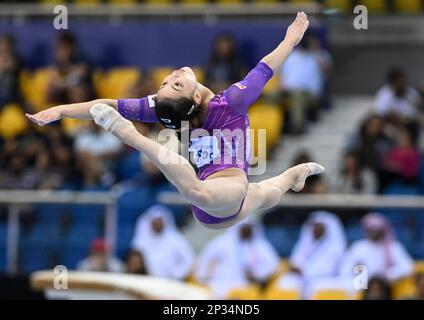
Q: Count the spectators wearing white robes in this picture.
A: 4